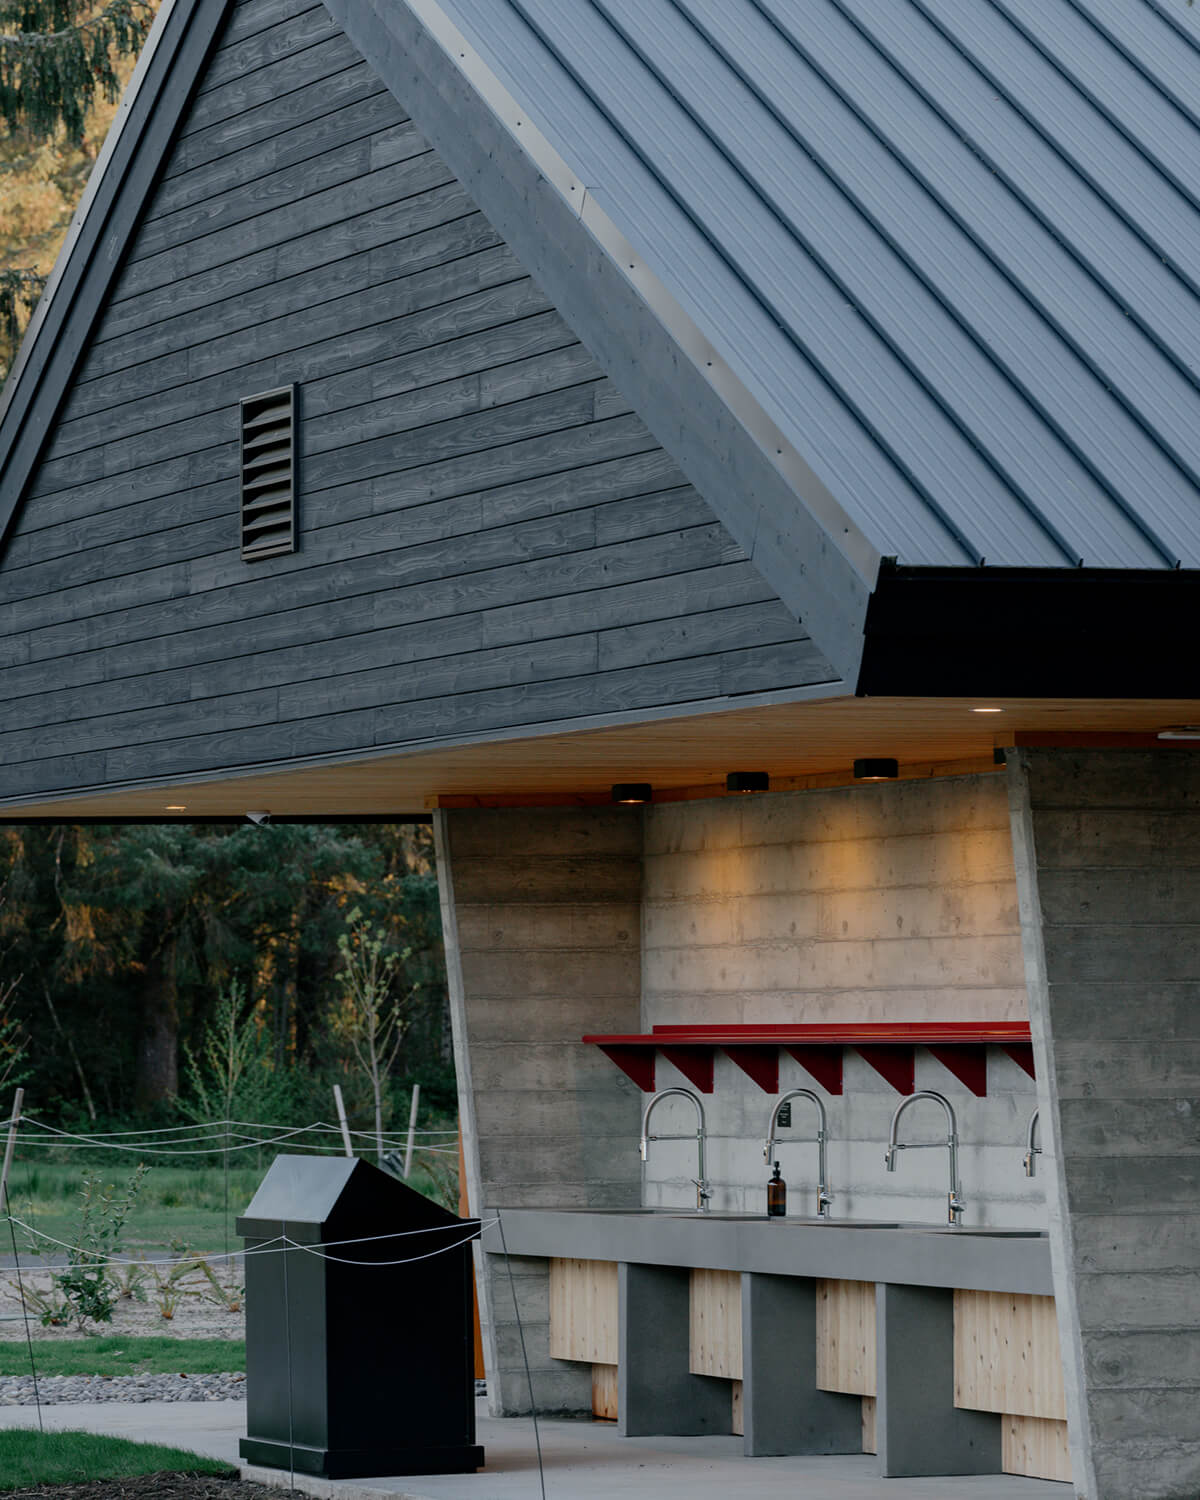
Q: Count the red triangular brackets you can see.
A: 7